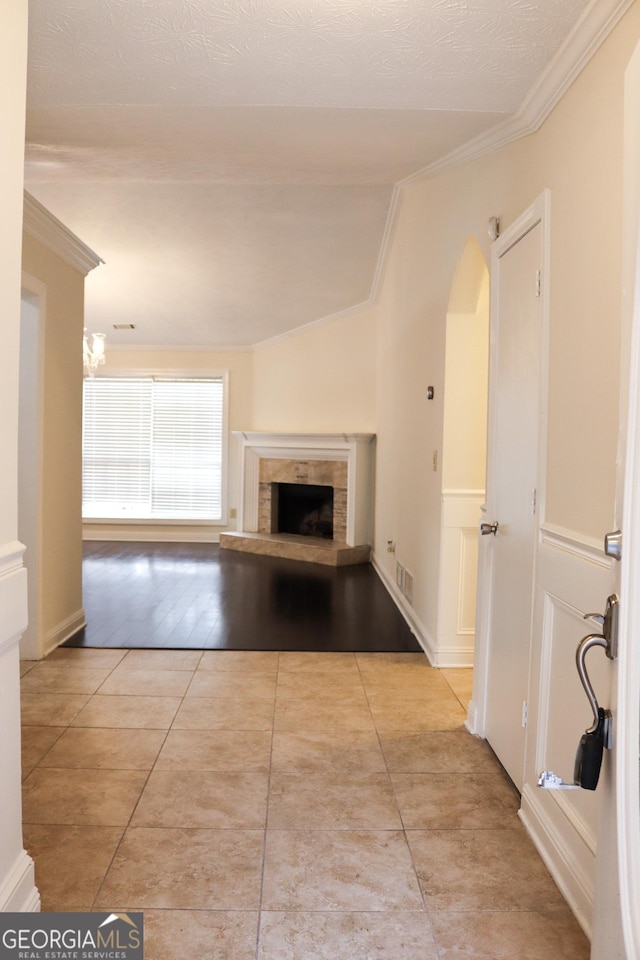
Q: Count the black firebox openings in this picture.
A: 1